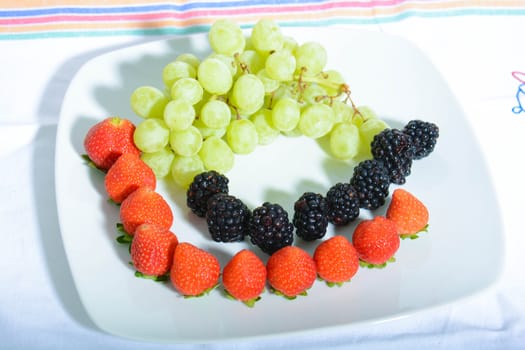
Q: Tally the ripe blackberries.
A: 8